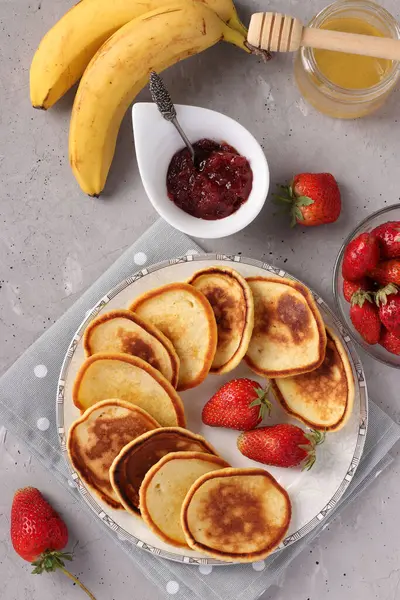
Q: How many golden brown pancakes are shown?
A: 10